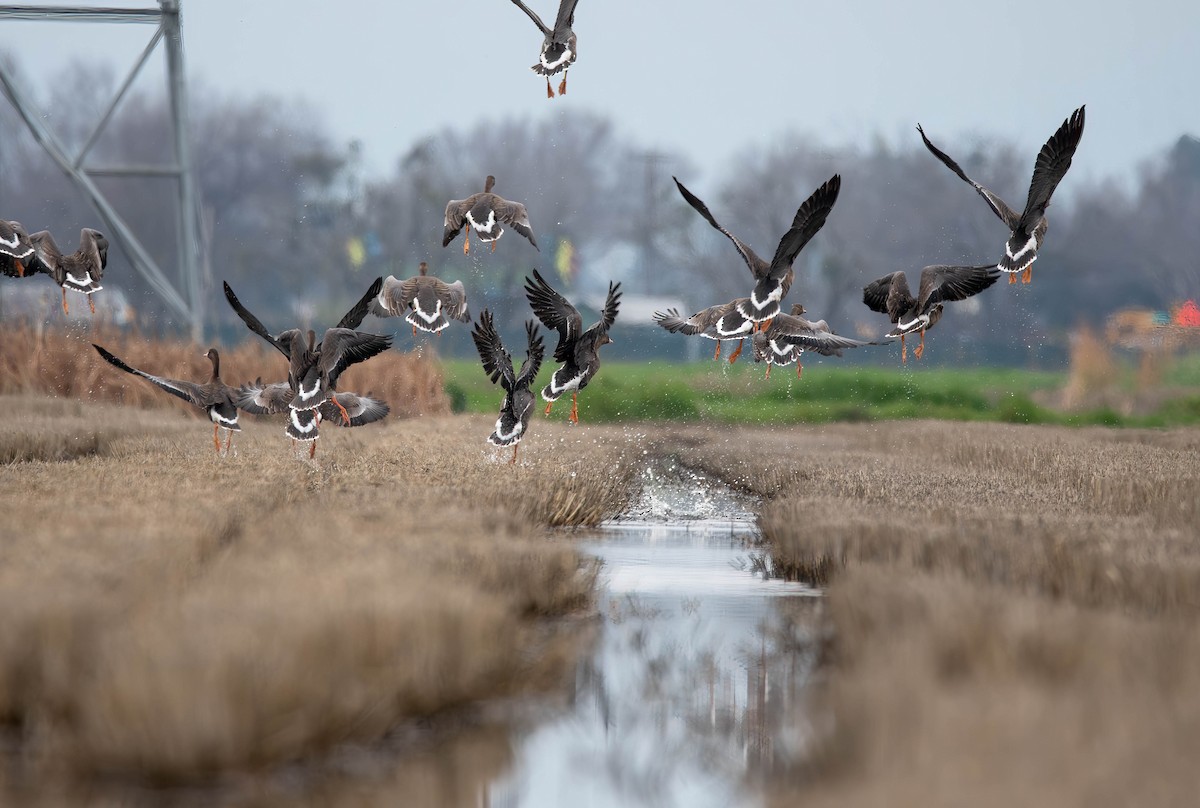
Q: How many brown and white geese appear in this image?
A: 15